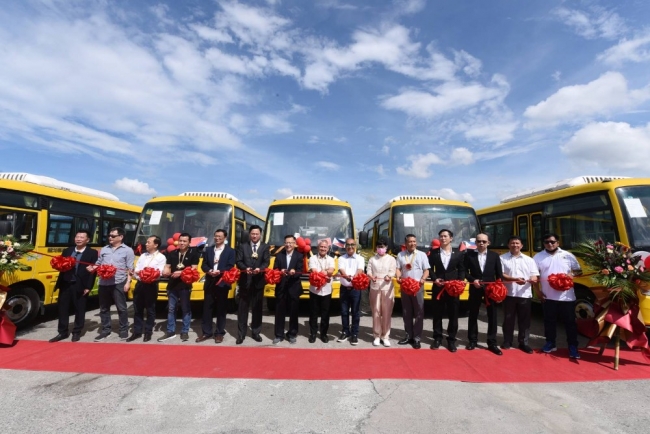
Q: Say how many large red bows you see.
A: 12